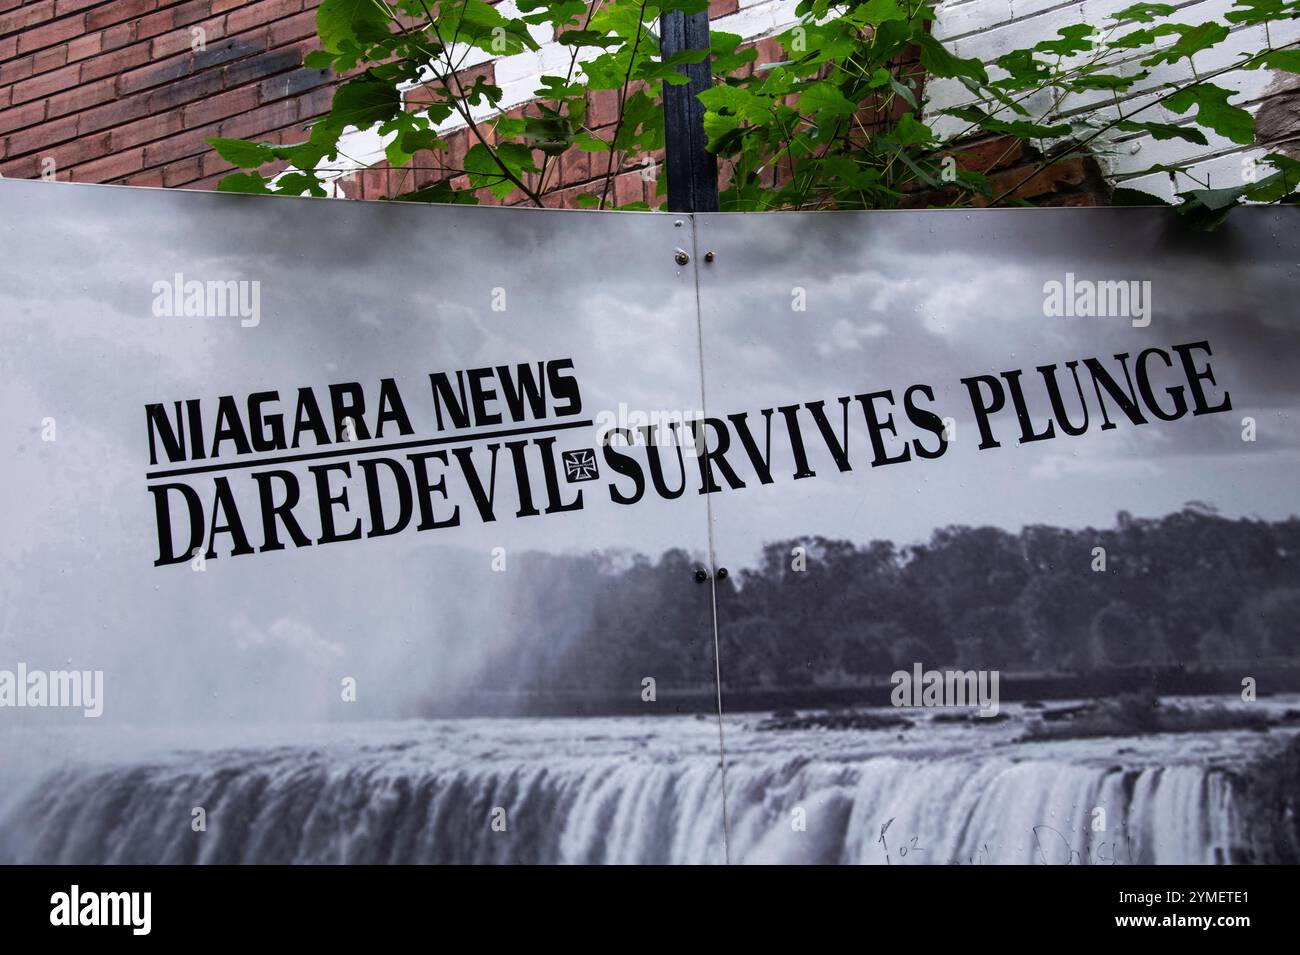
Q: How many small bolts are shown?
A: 4